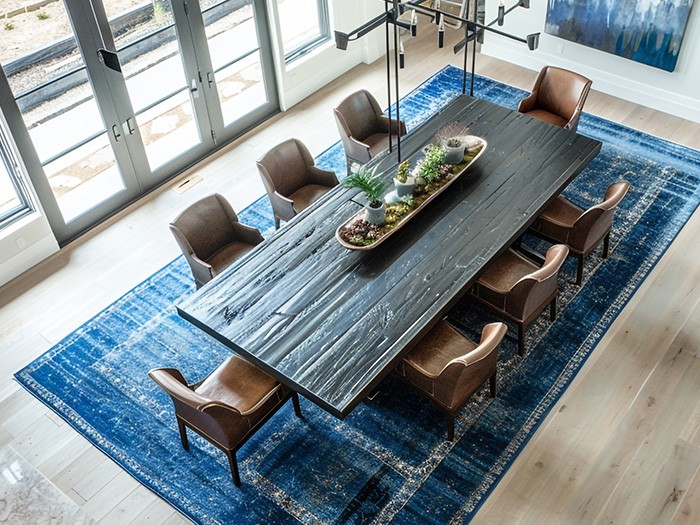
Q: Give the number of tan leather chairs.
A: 8